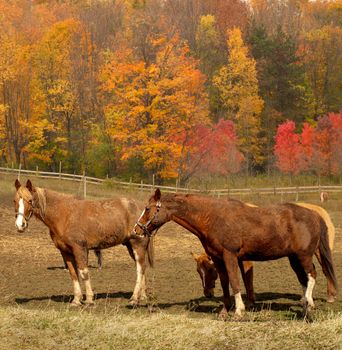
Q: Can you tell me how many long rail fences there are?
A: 1